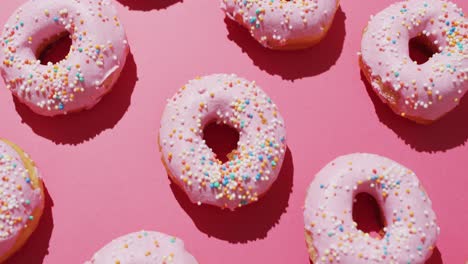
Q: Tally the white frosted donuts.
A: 0